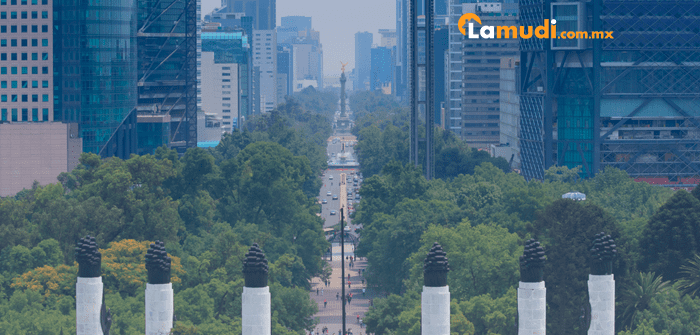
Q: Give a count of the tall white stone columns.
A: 6